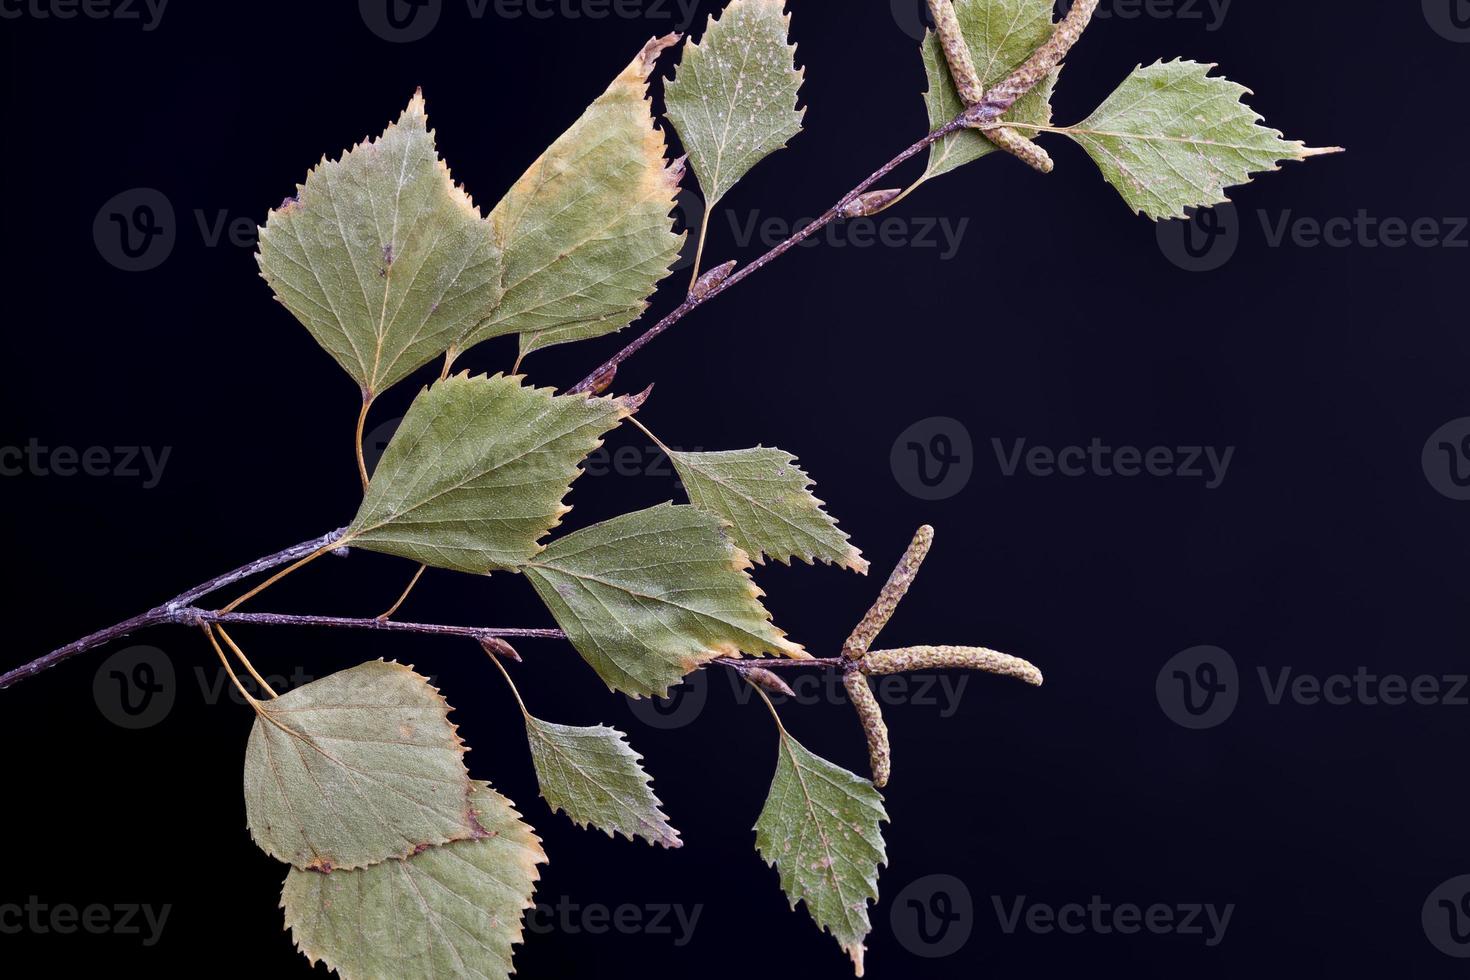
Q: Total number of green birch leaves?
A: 13